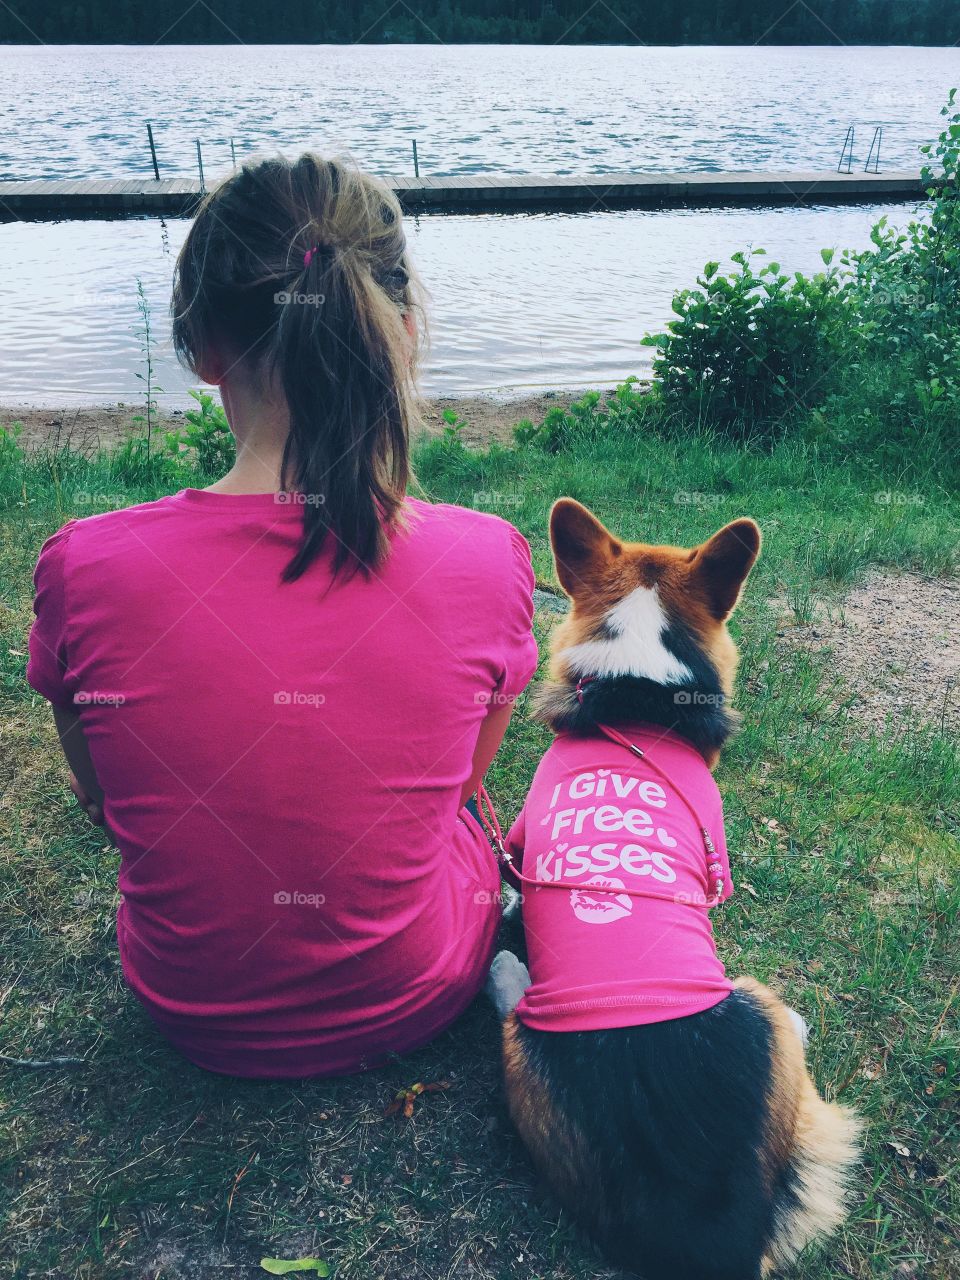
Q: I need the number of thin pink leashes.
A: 1